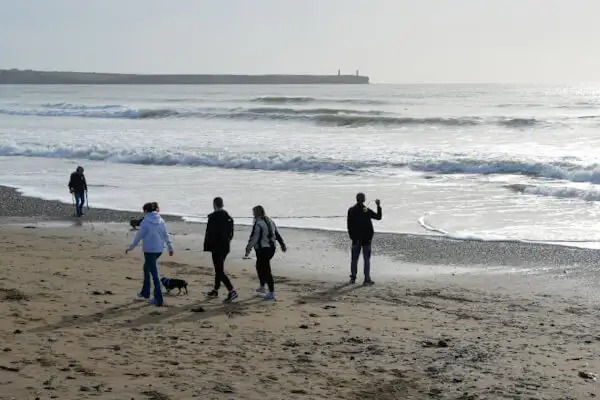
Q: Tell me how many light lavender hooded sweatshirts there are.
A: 1